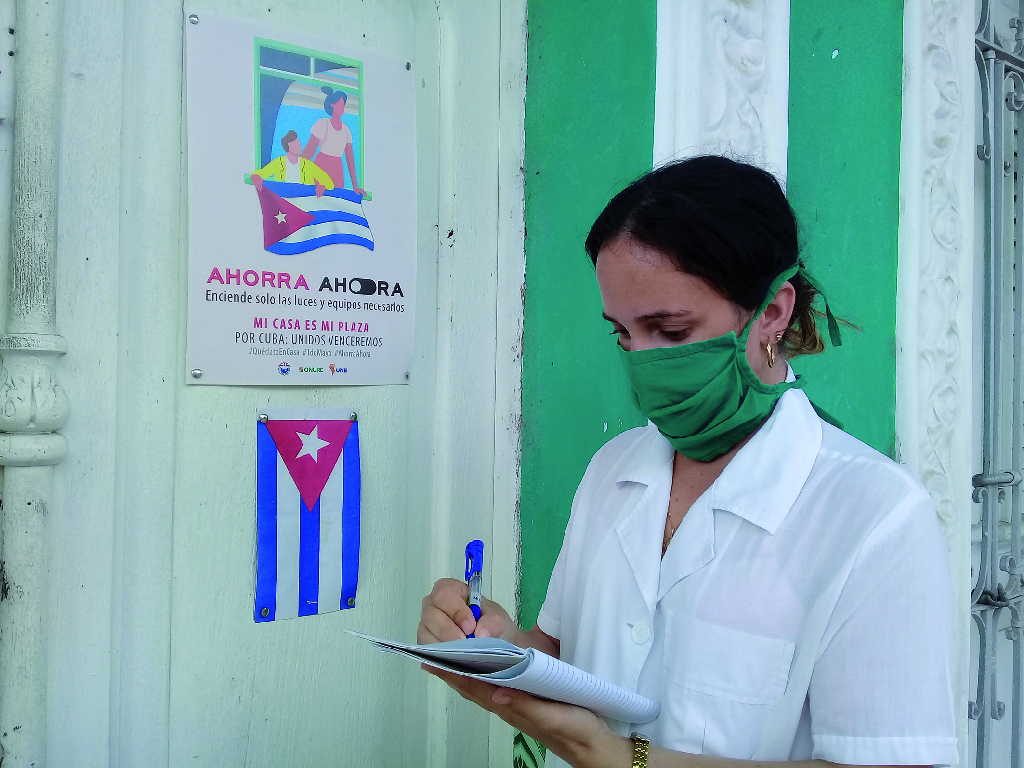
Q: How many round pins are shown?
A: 8